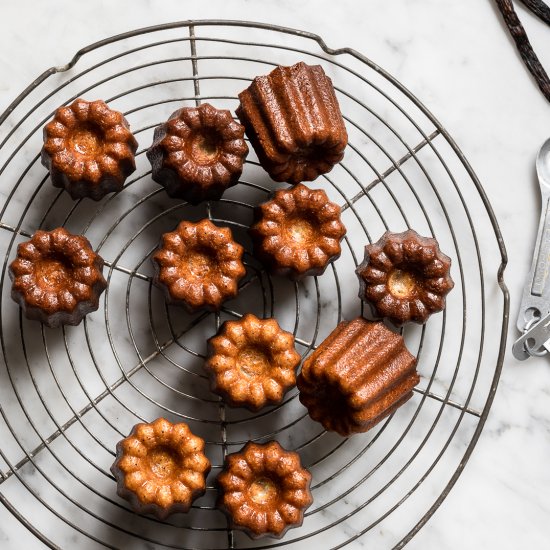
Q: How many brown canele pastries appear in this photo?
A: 11